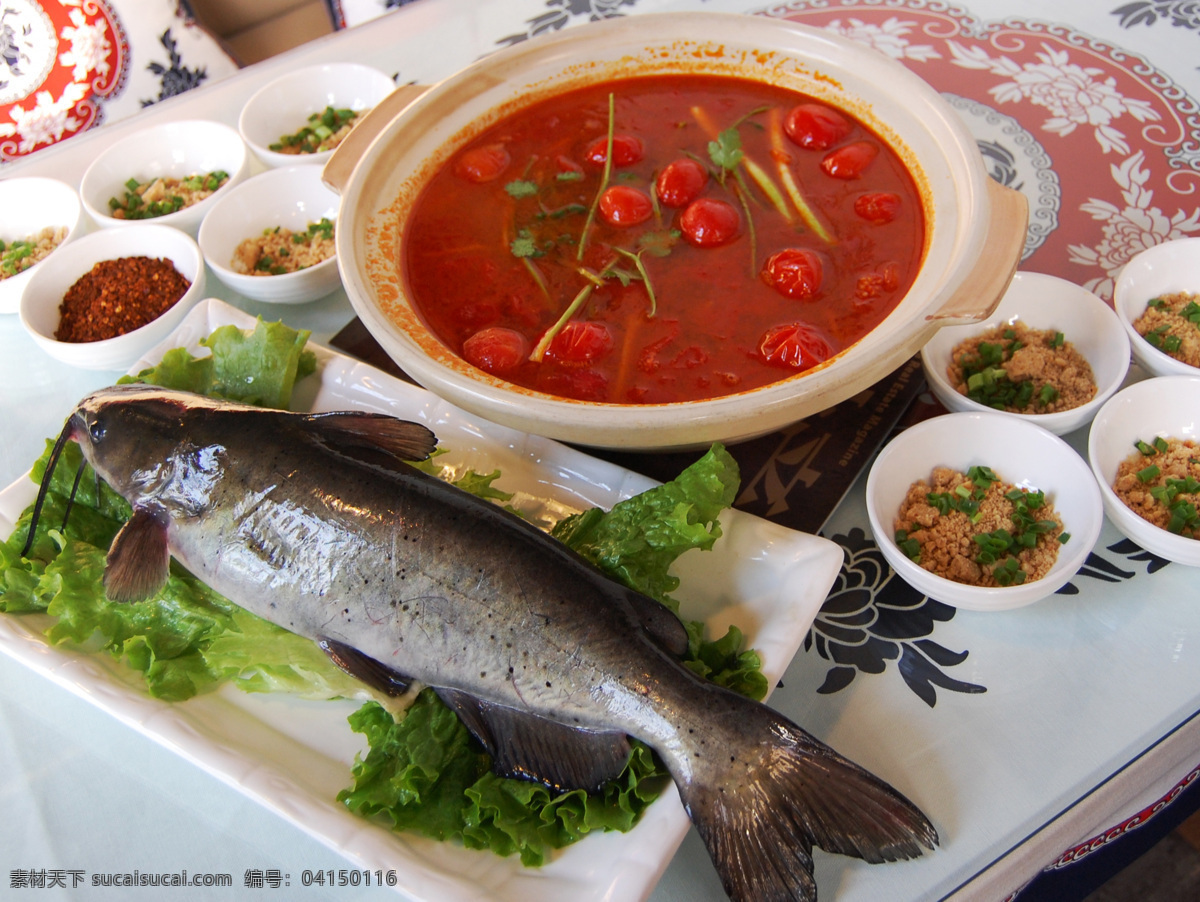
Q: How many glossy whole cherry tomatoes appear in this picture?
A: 12